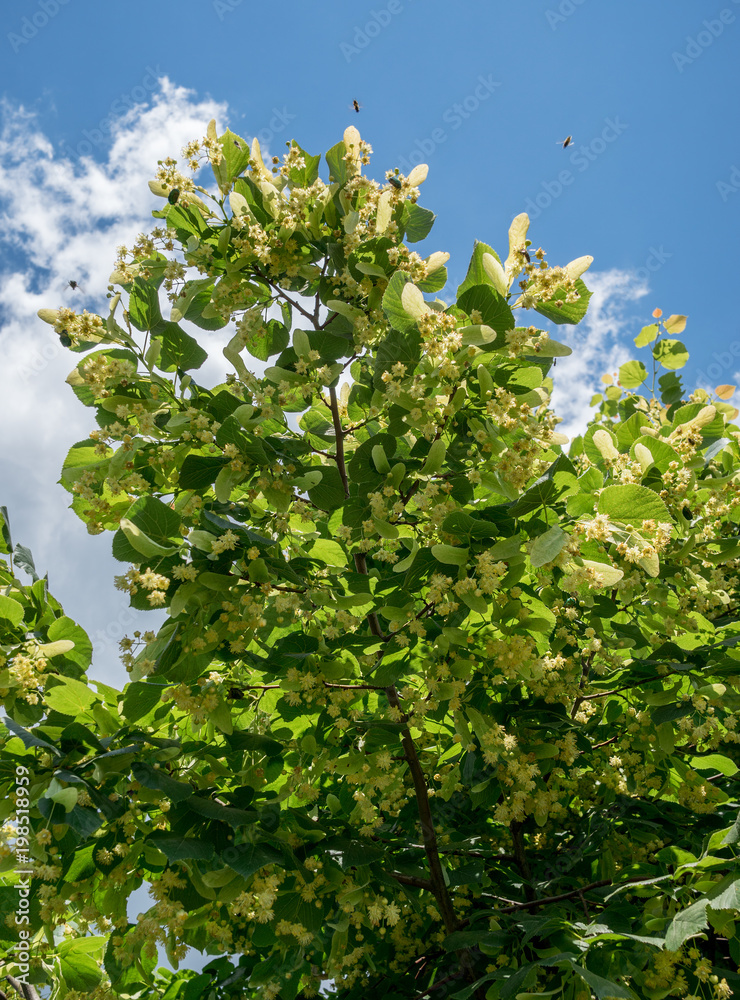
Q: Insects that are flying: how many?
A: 3